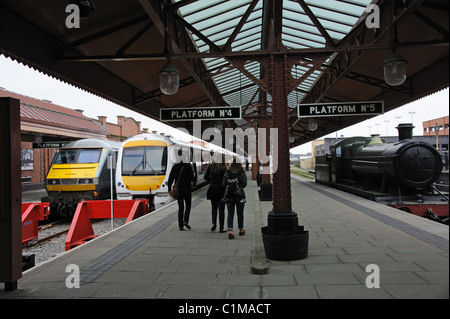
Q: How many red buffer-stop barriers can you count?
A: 2